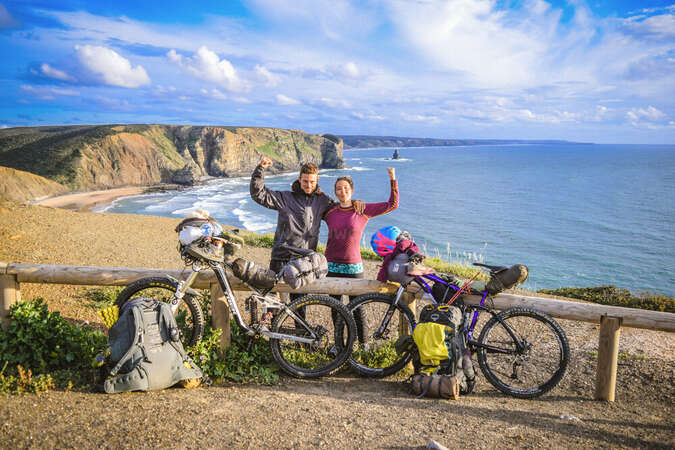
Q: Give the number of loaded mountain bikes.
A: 2